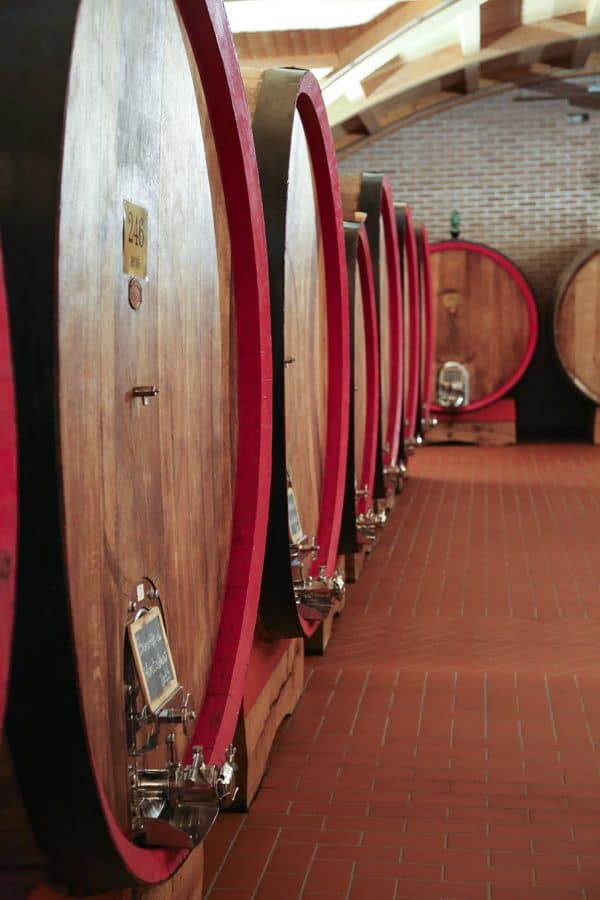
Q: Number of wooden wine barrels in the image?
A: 9